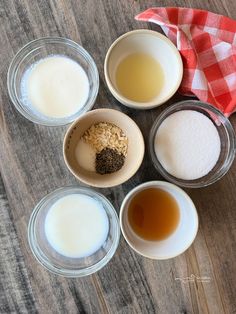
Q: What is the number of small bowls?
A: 6